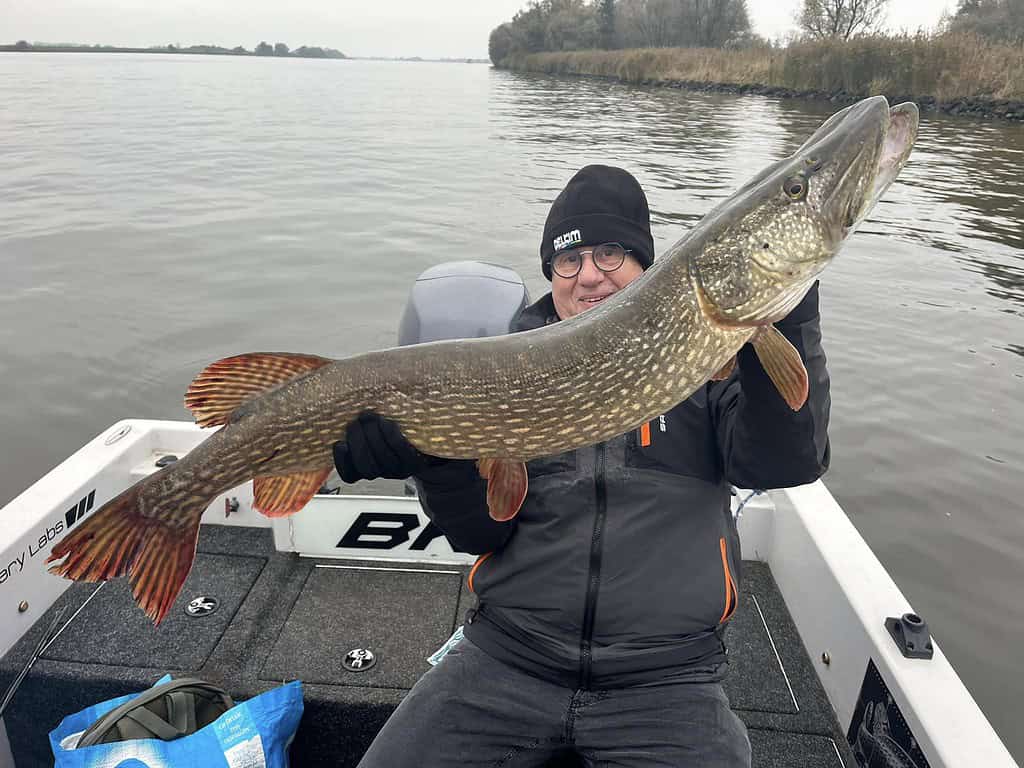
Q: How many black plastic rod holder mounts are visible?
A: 1